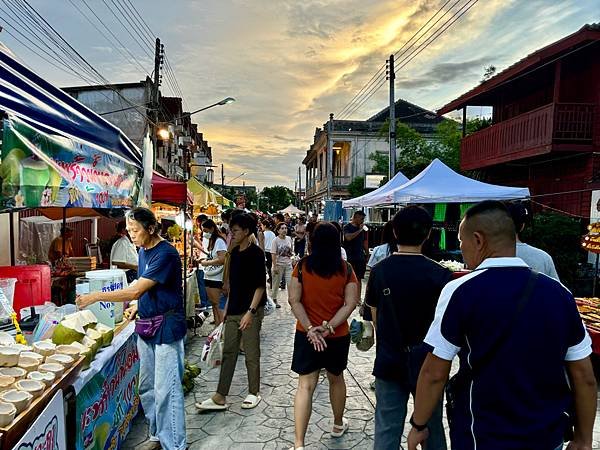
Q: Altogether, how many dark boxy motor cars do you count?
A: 0